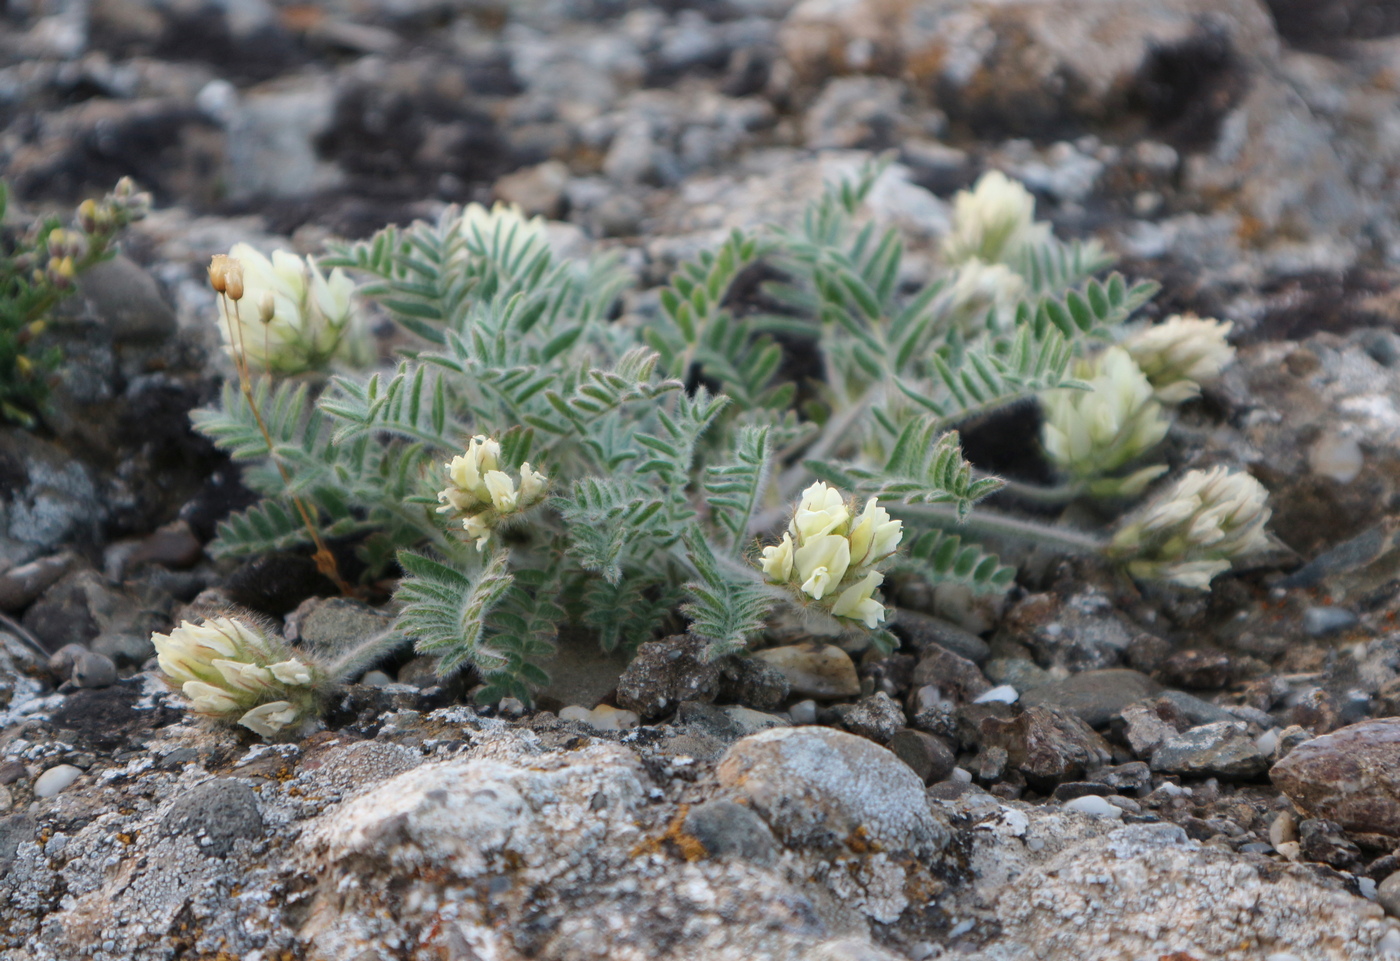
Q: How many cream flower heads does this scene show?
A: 10